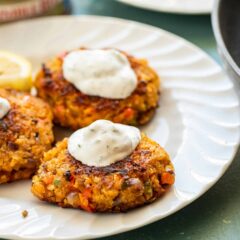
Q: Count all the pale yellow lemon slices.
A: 1